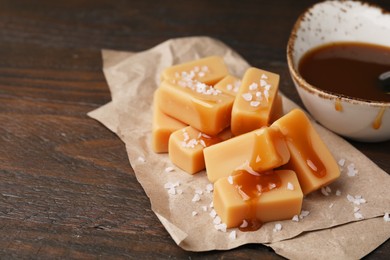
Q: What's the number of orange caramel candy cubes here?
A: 9